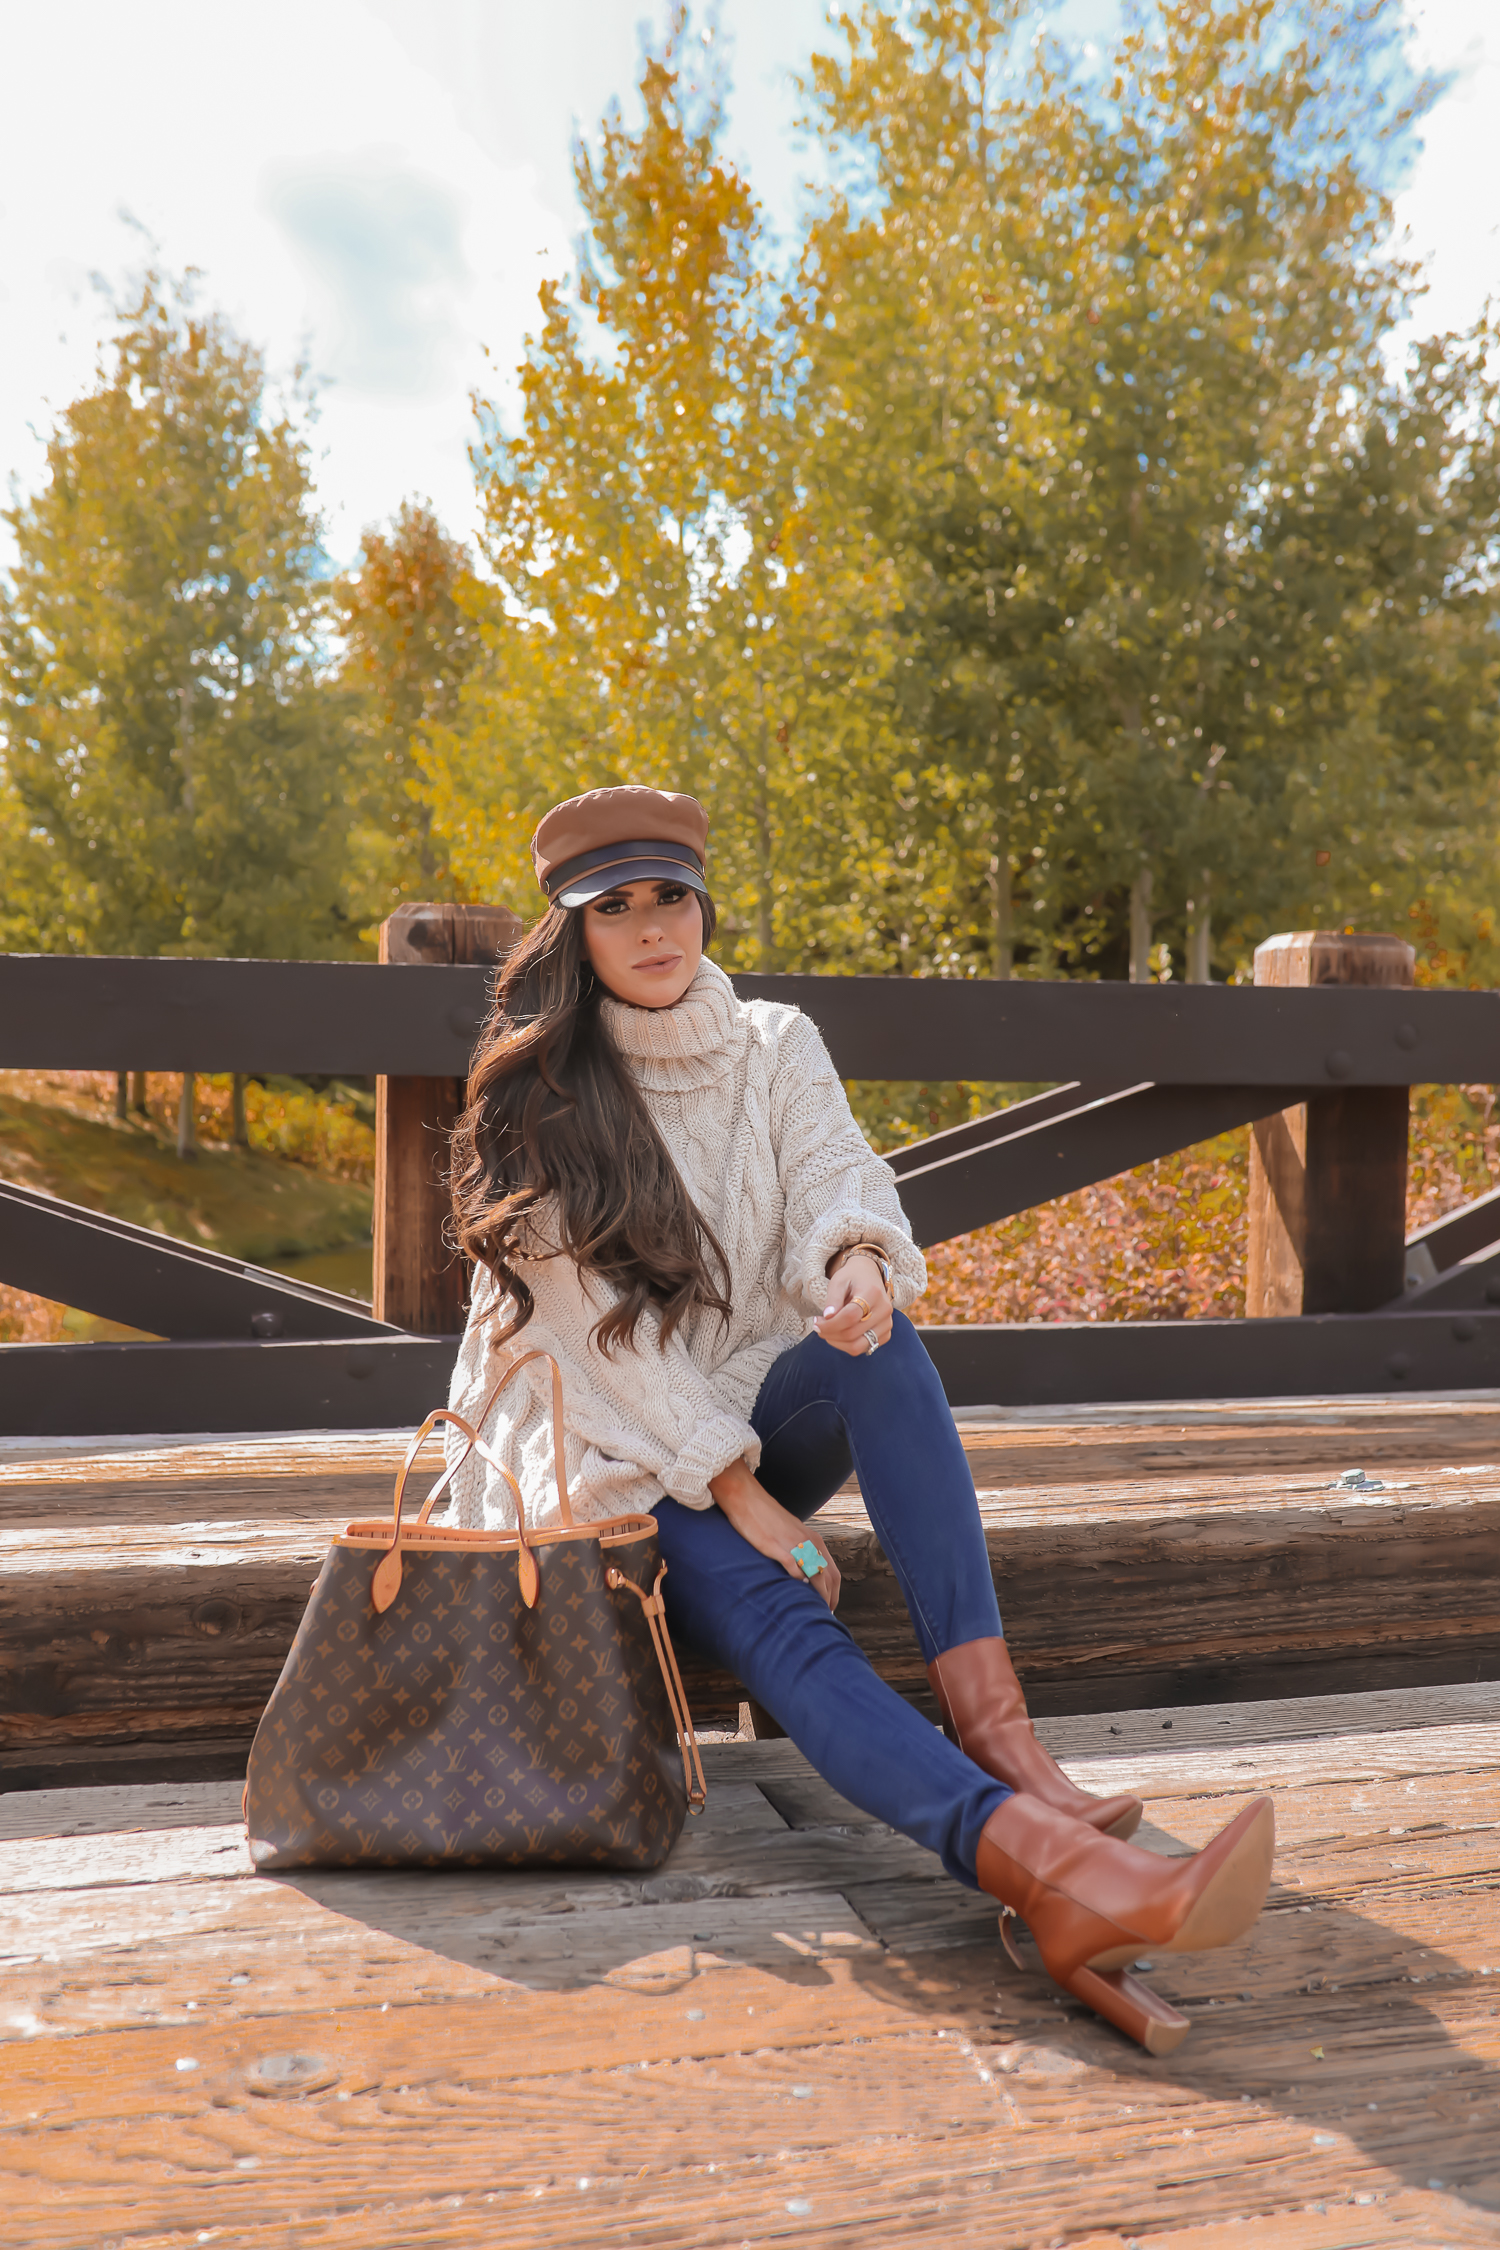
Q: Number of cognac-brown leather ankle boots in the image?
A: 2